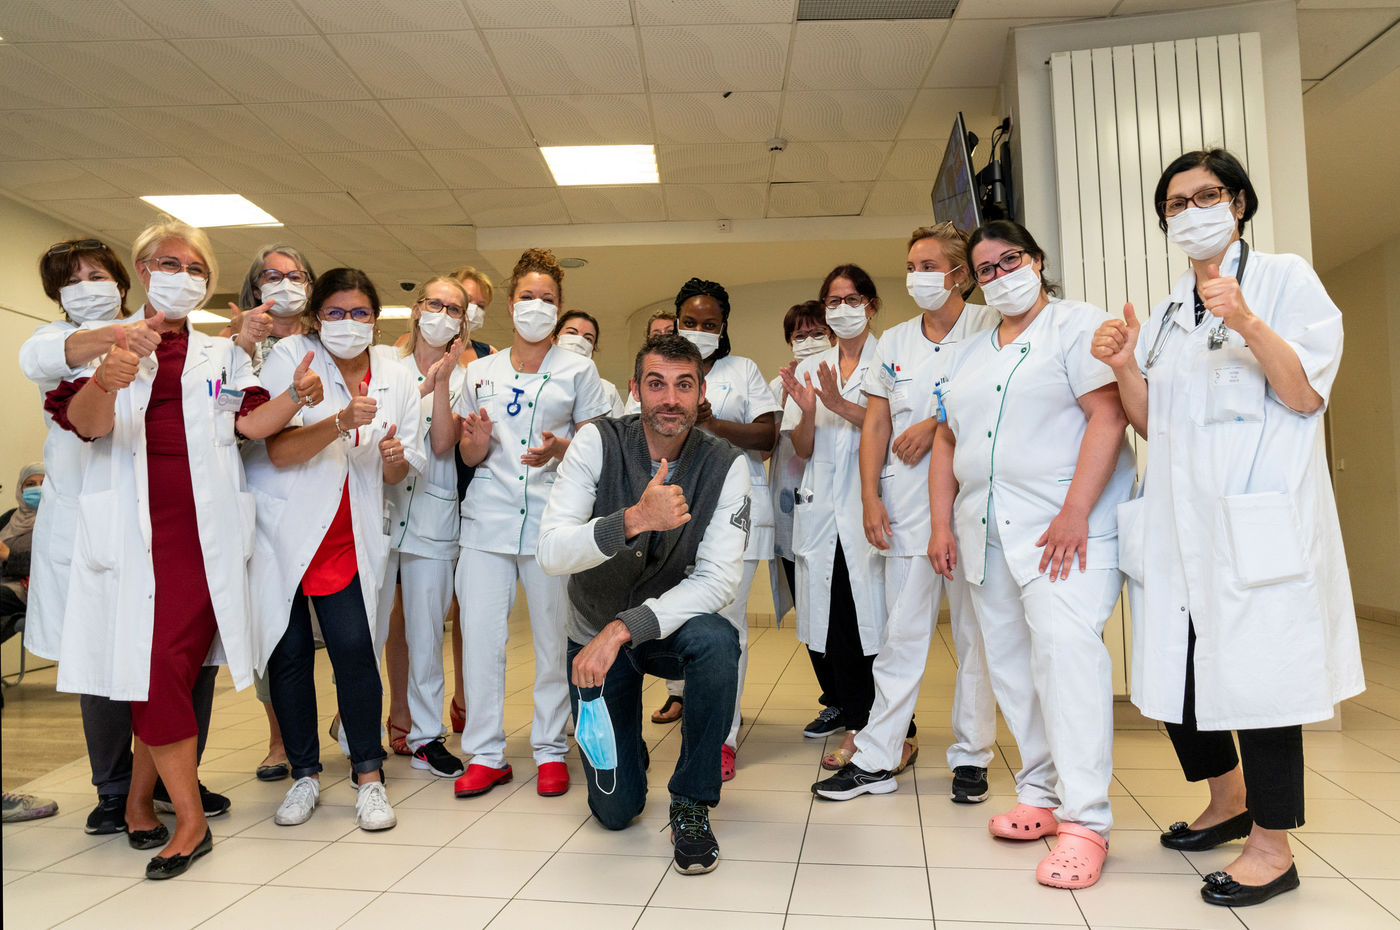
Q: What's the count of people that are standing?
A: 15